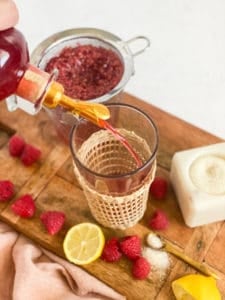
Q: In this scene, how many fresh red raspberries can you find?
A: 10